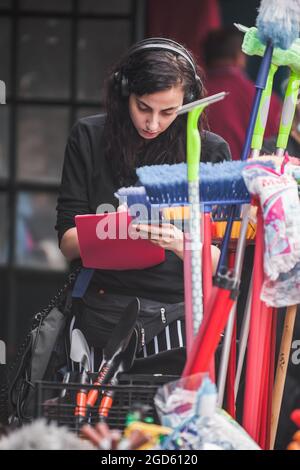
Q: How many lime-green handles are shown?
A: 3